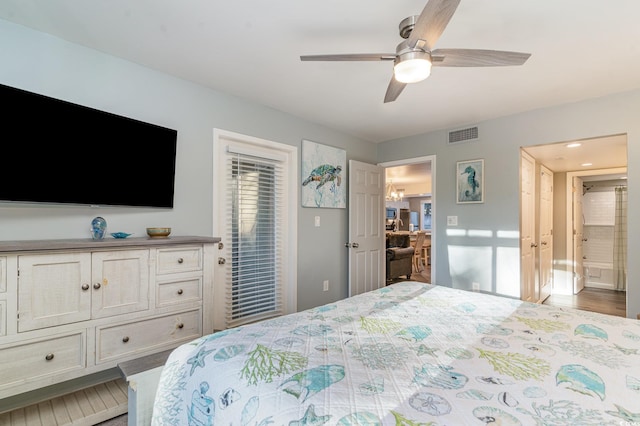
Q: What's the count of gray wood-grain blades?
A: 4